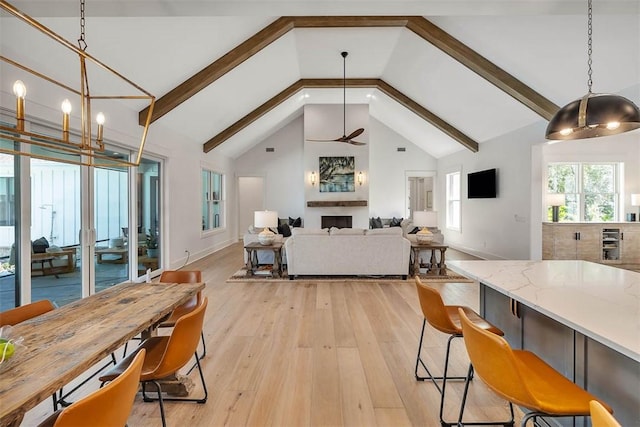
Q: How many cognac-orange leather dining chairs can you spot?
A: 4